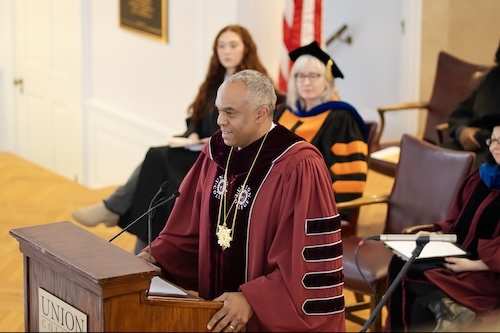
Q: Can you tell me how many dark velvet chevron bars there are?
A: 4